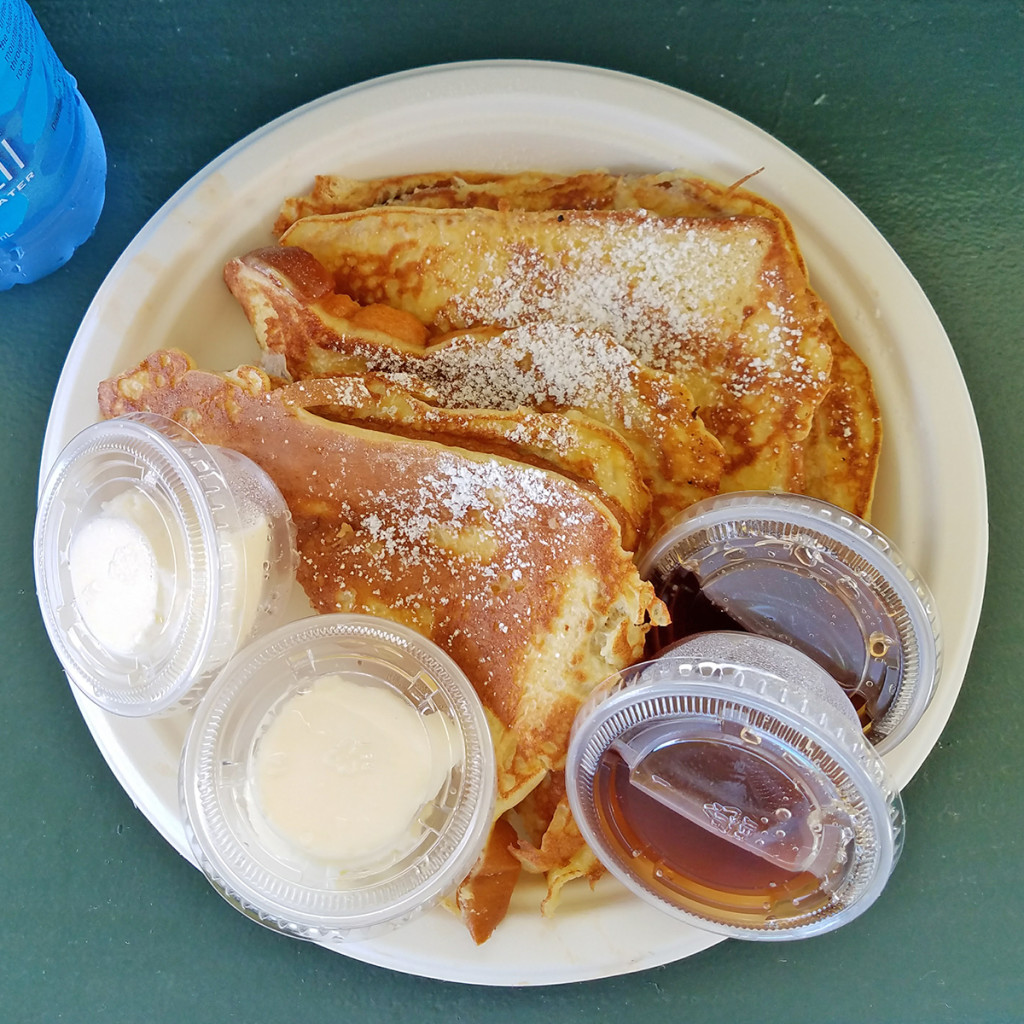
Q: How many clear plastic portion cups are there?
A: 4